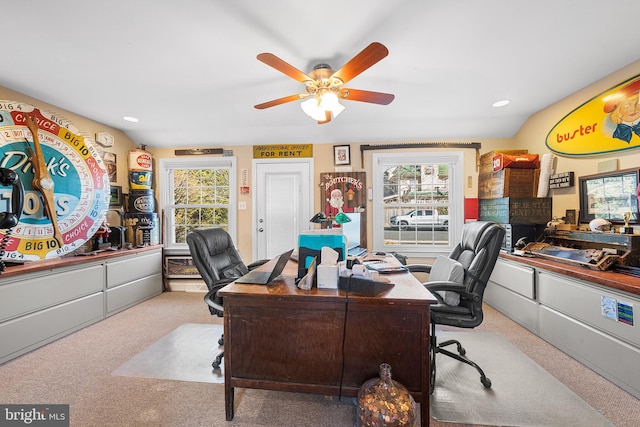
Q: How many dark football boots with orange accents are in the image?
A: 0